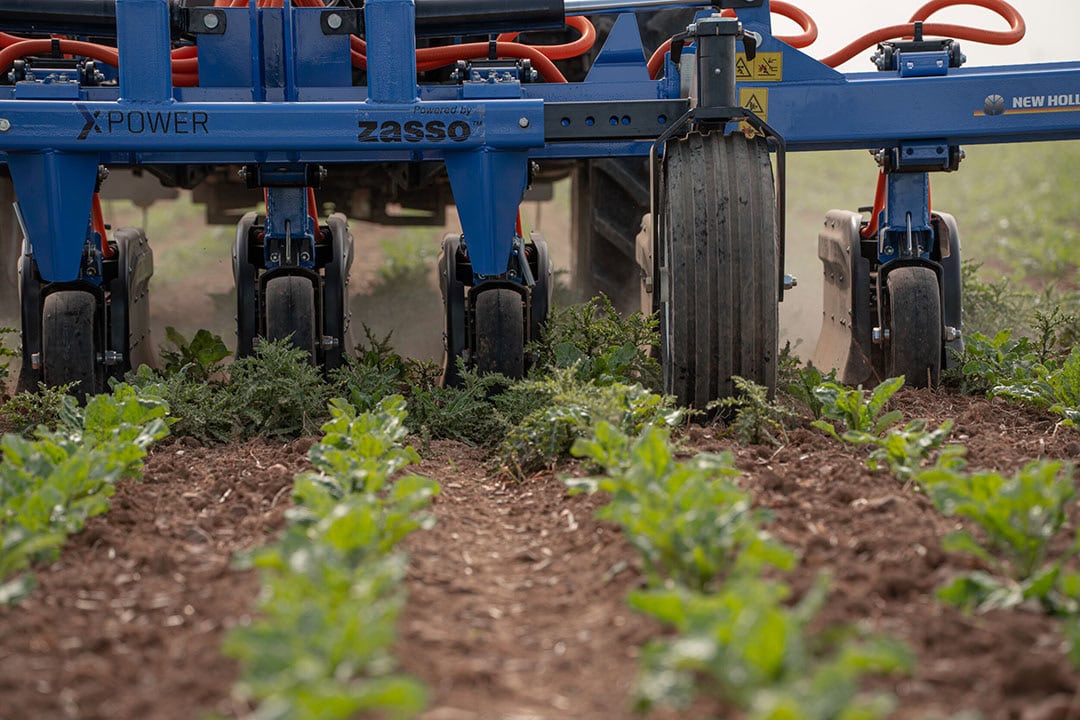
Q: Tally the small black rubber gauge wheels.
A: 4